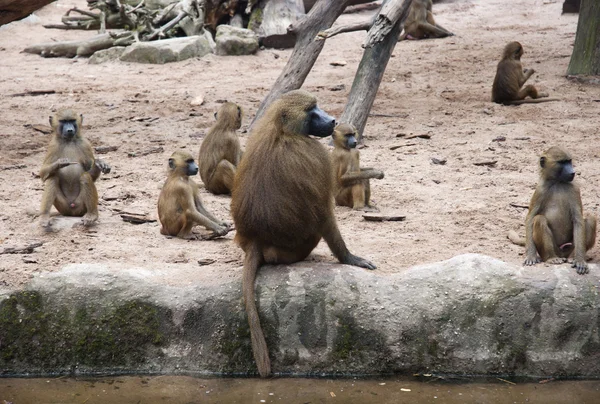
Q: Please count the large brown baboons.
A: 1